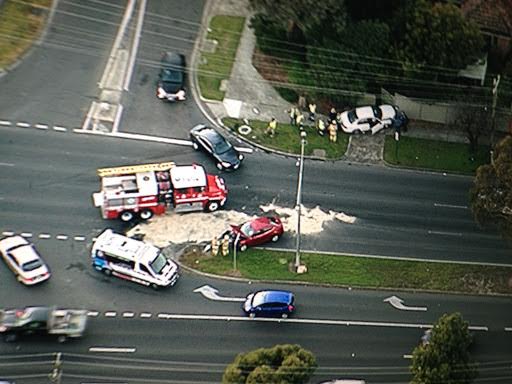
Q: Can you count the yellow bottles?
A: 0